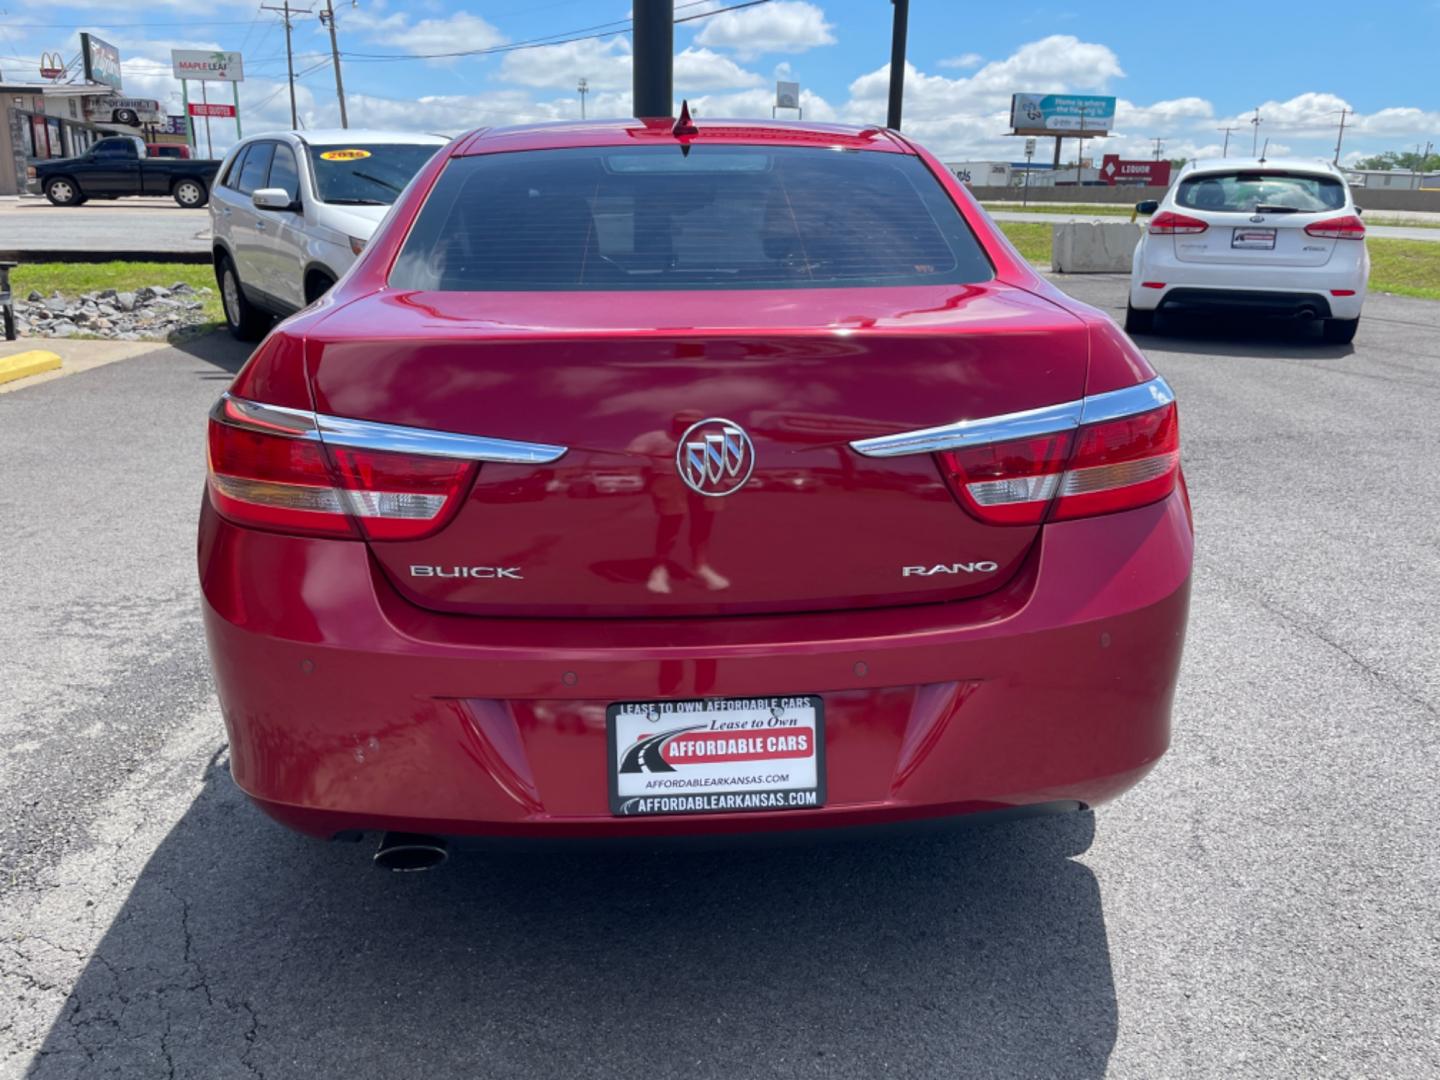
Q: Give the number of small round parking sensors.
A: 4